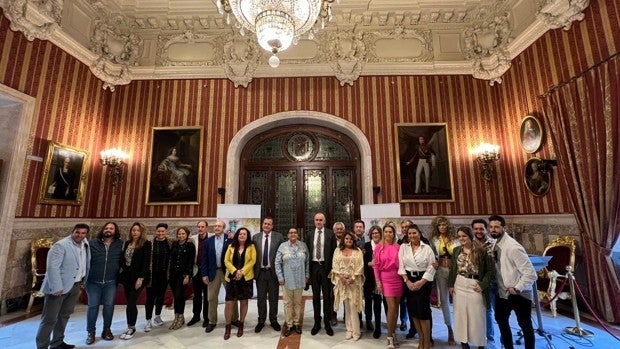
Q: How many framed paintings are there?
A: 5